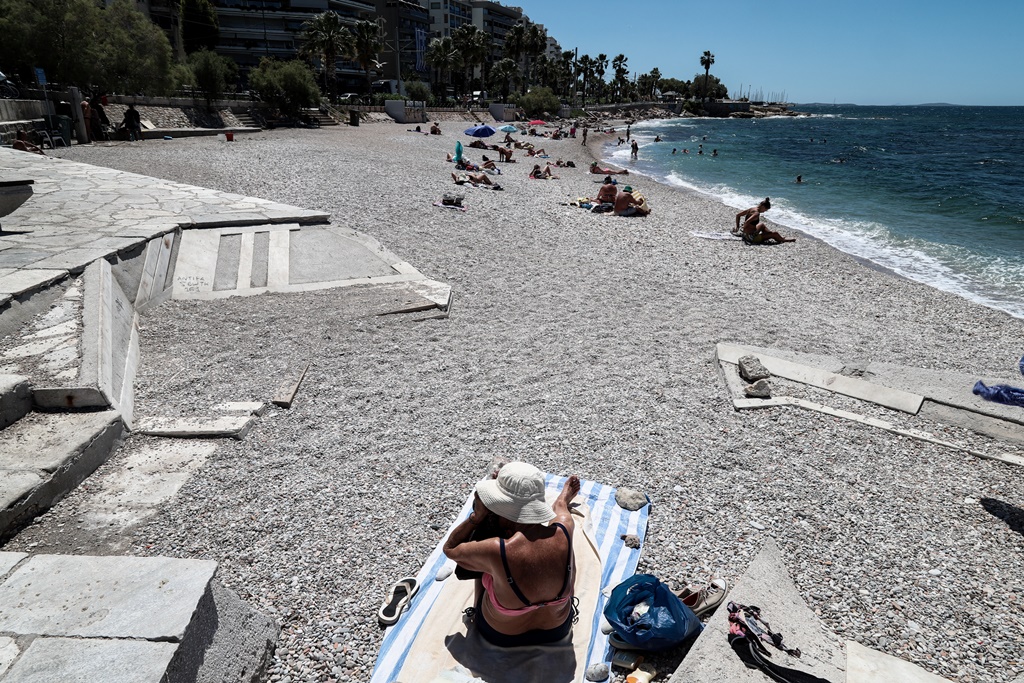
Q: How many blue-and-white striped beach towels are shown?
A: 1